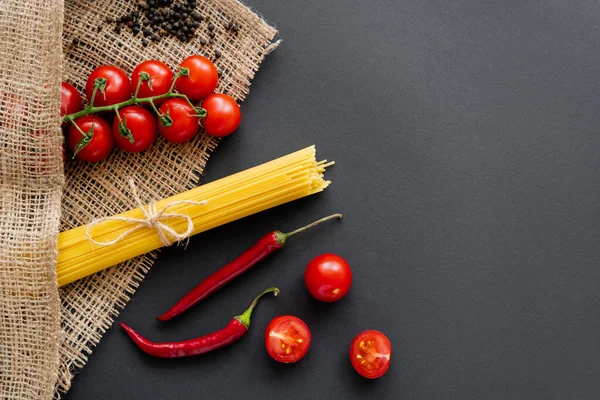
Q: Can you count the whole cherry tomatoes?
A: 9